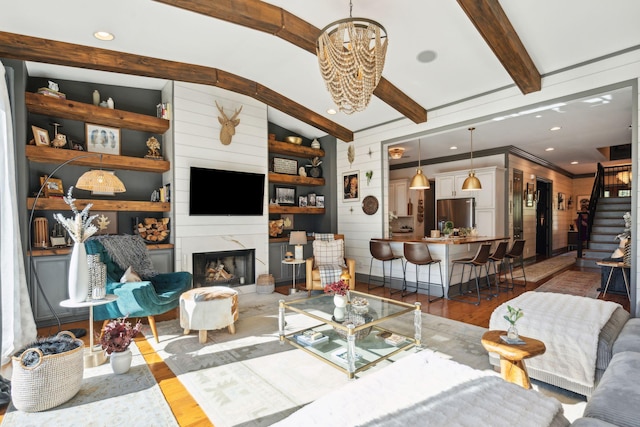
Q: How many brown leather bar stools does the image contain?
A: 5